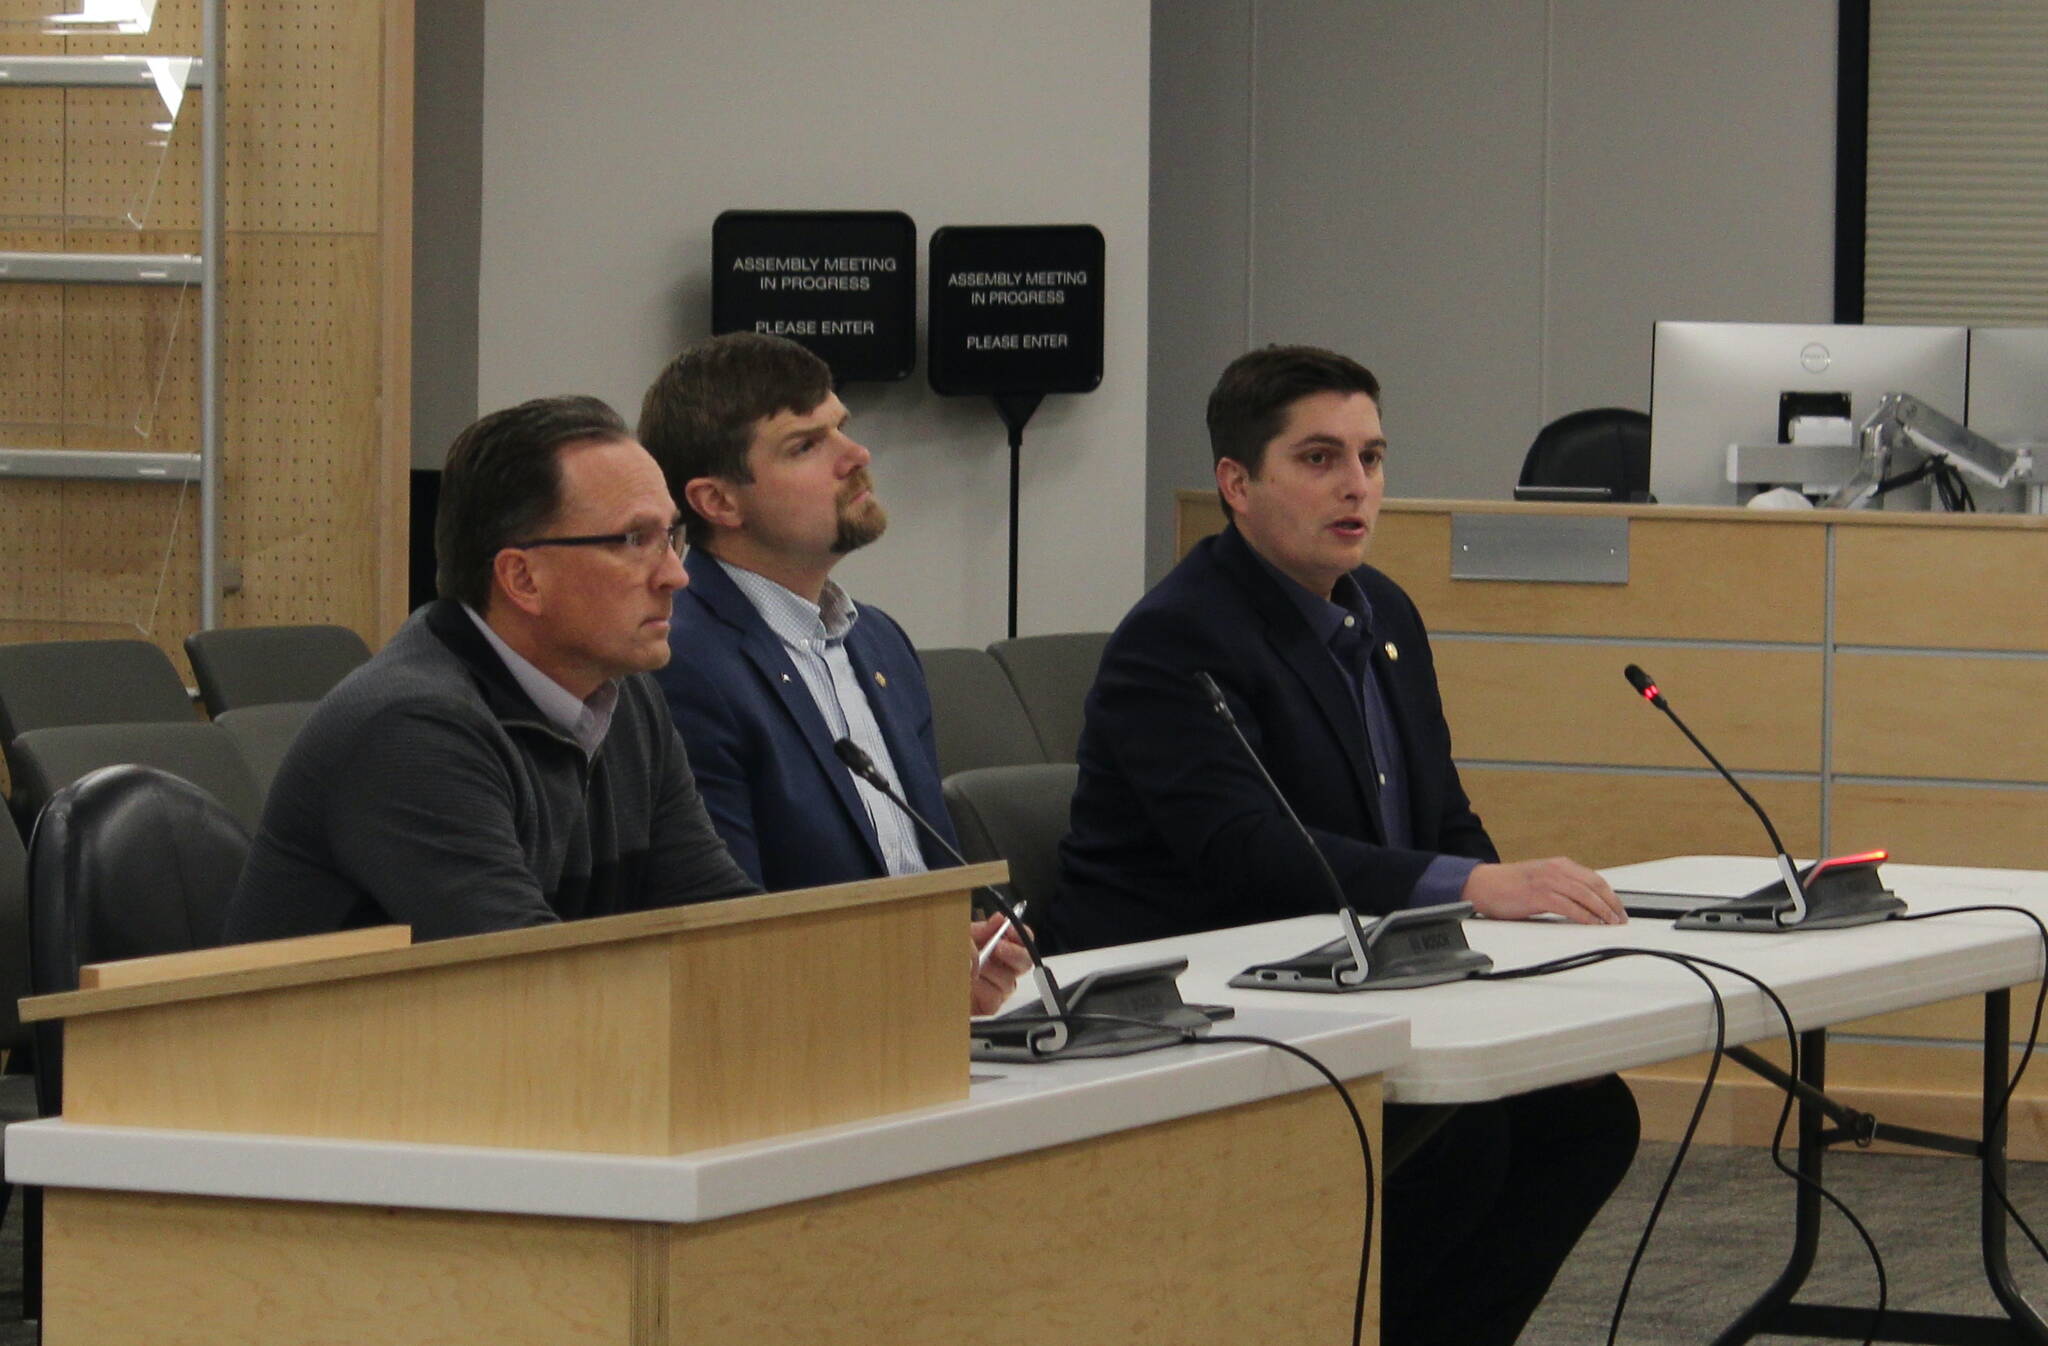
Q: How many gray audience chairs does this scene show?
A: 8